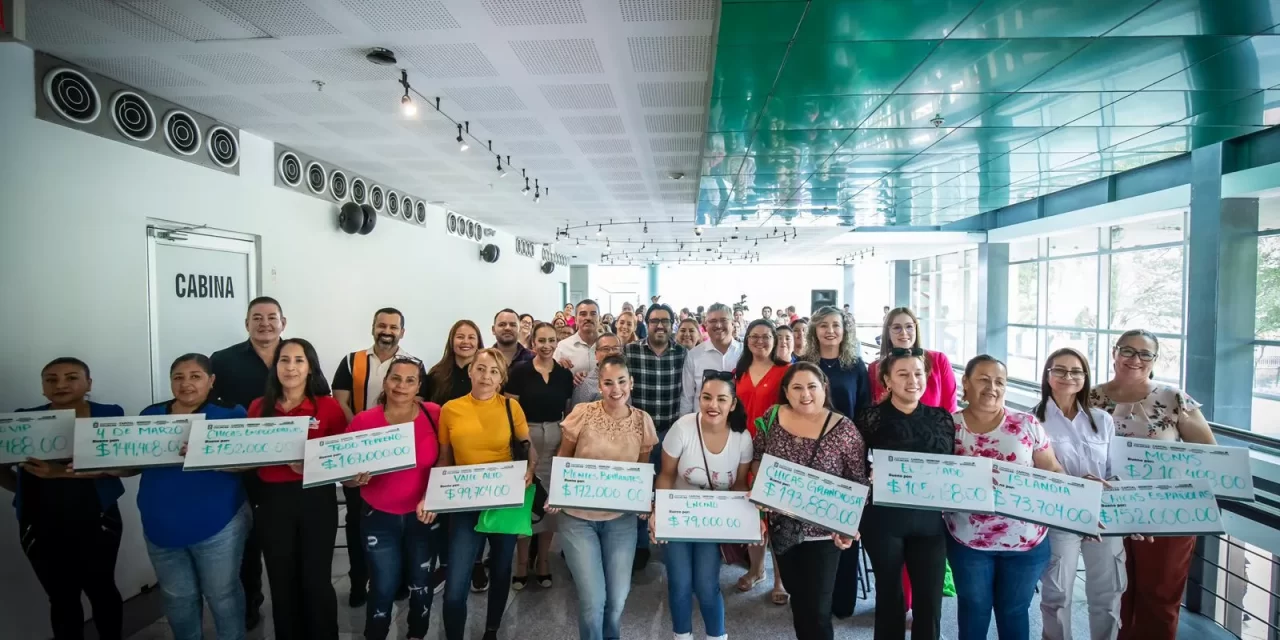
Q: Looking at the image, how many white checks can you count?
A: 12